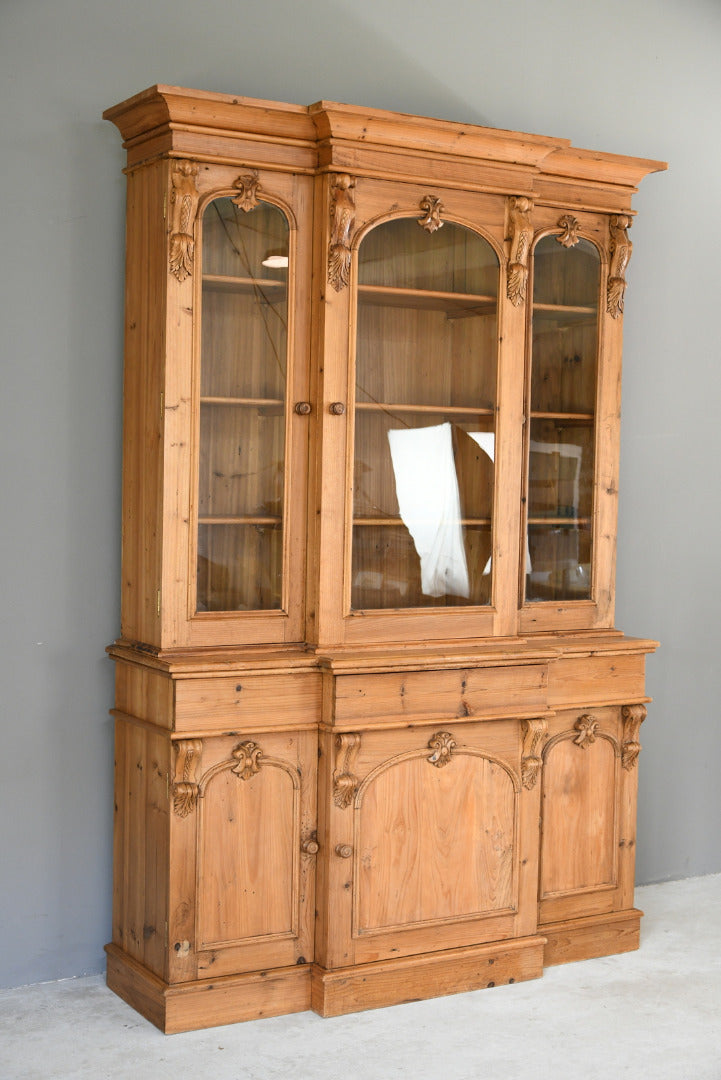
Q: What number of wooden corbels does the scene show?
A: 8